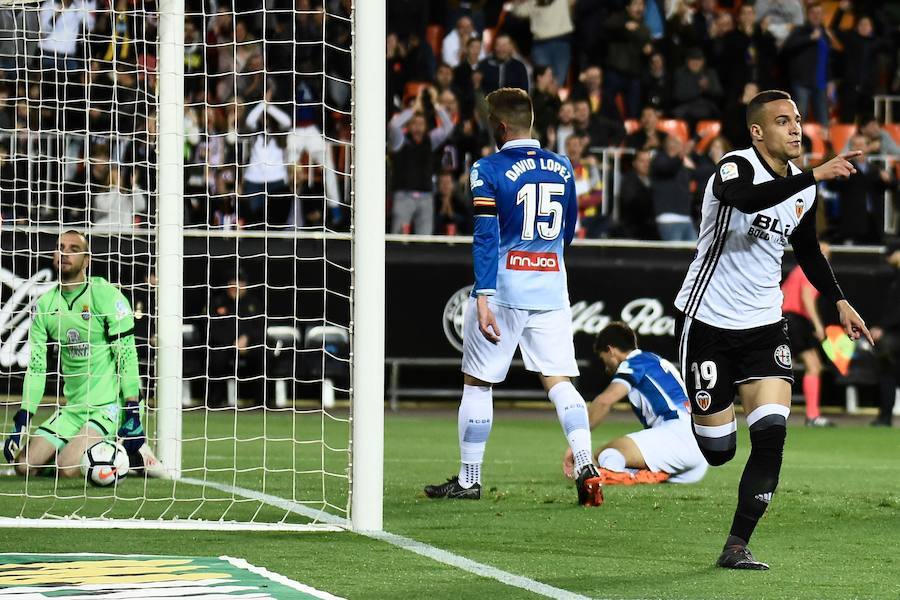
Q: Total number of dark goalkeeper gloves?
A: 2